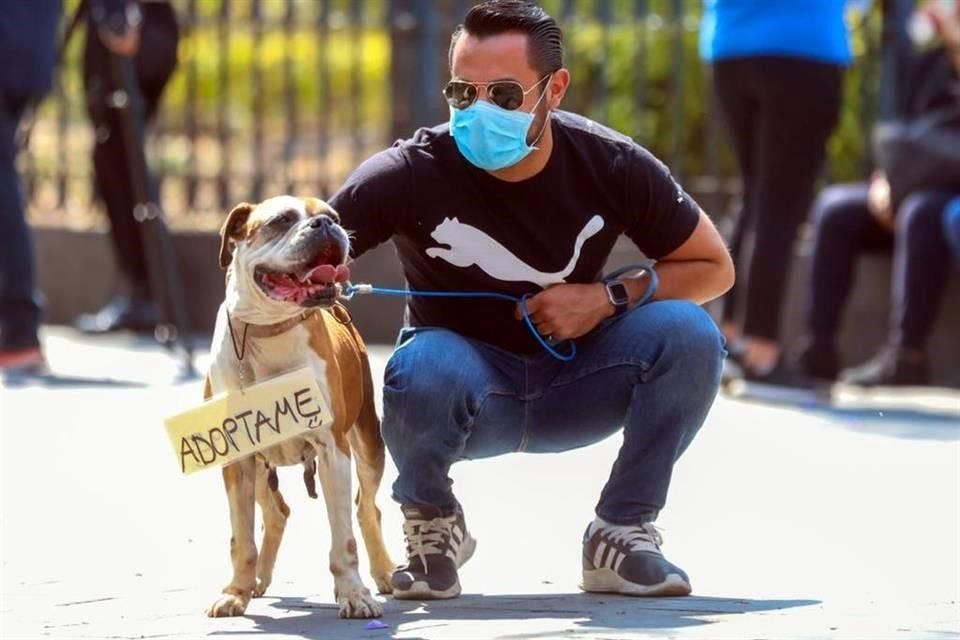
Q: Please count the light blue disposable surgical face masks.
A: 1